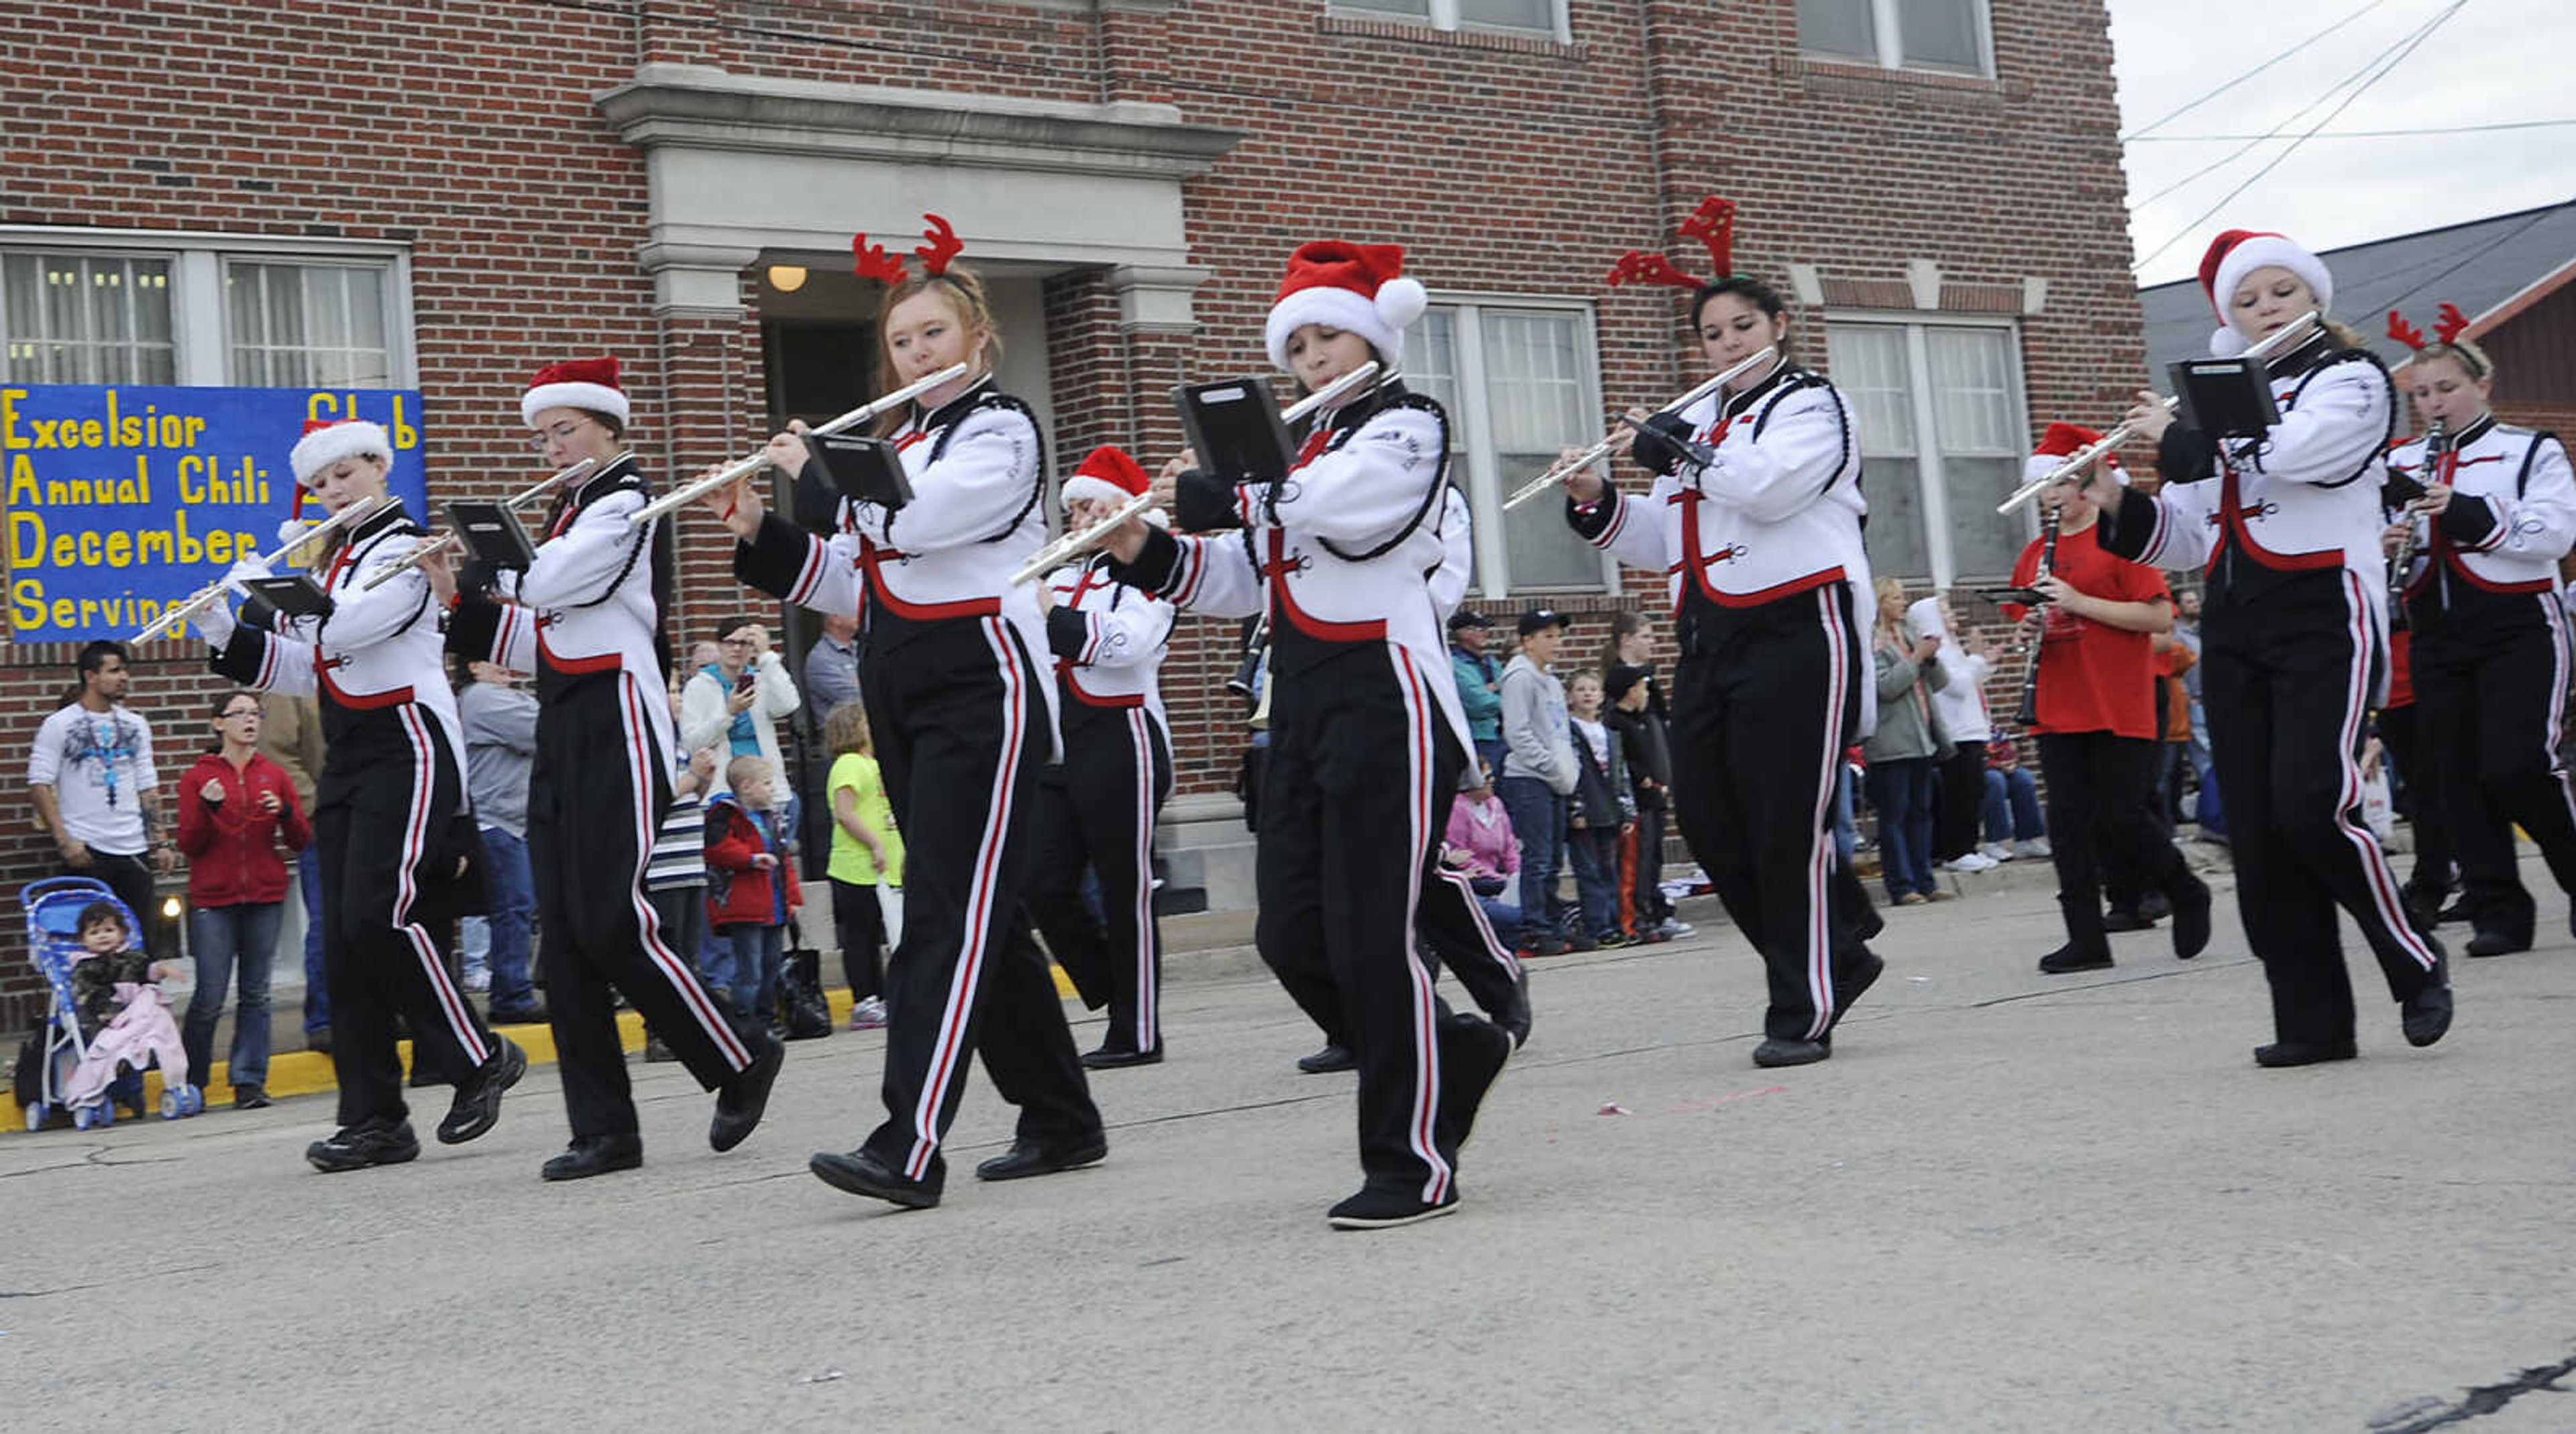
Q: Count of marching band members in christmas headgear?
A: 9